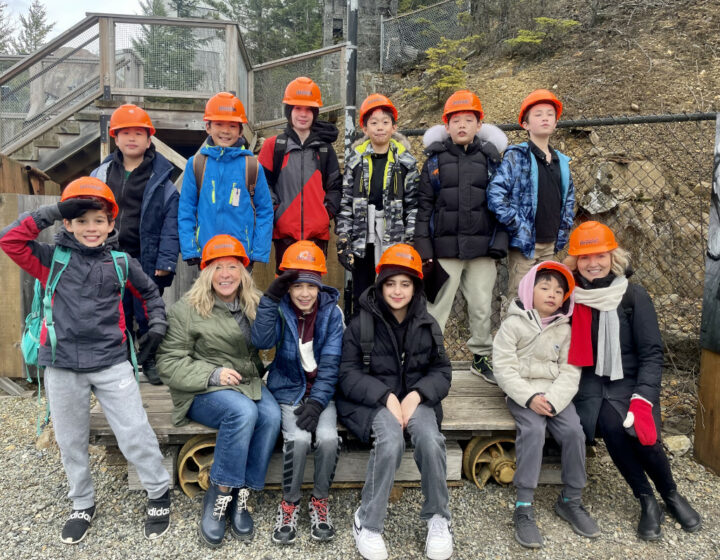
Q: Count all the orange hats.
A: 12